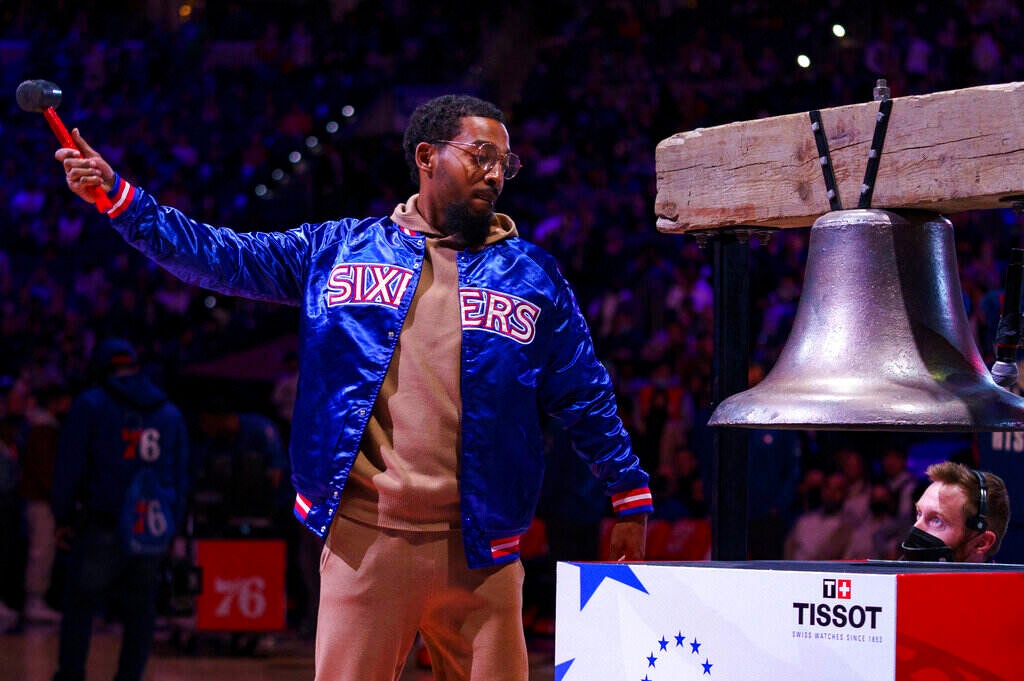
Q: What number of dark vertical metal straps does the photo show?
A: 2